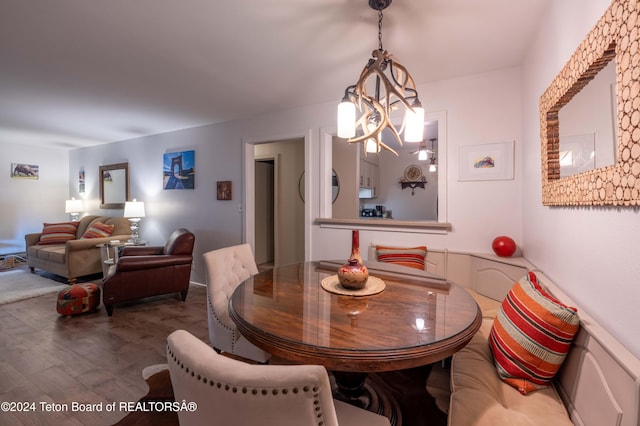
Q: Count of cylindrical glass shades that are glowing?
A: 3